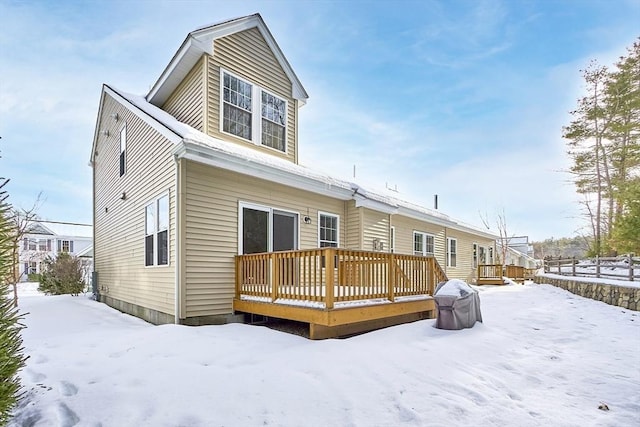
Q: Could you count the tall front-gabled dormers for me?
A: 1